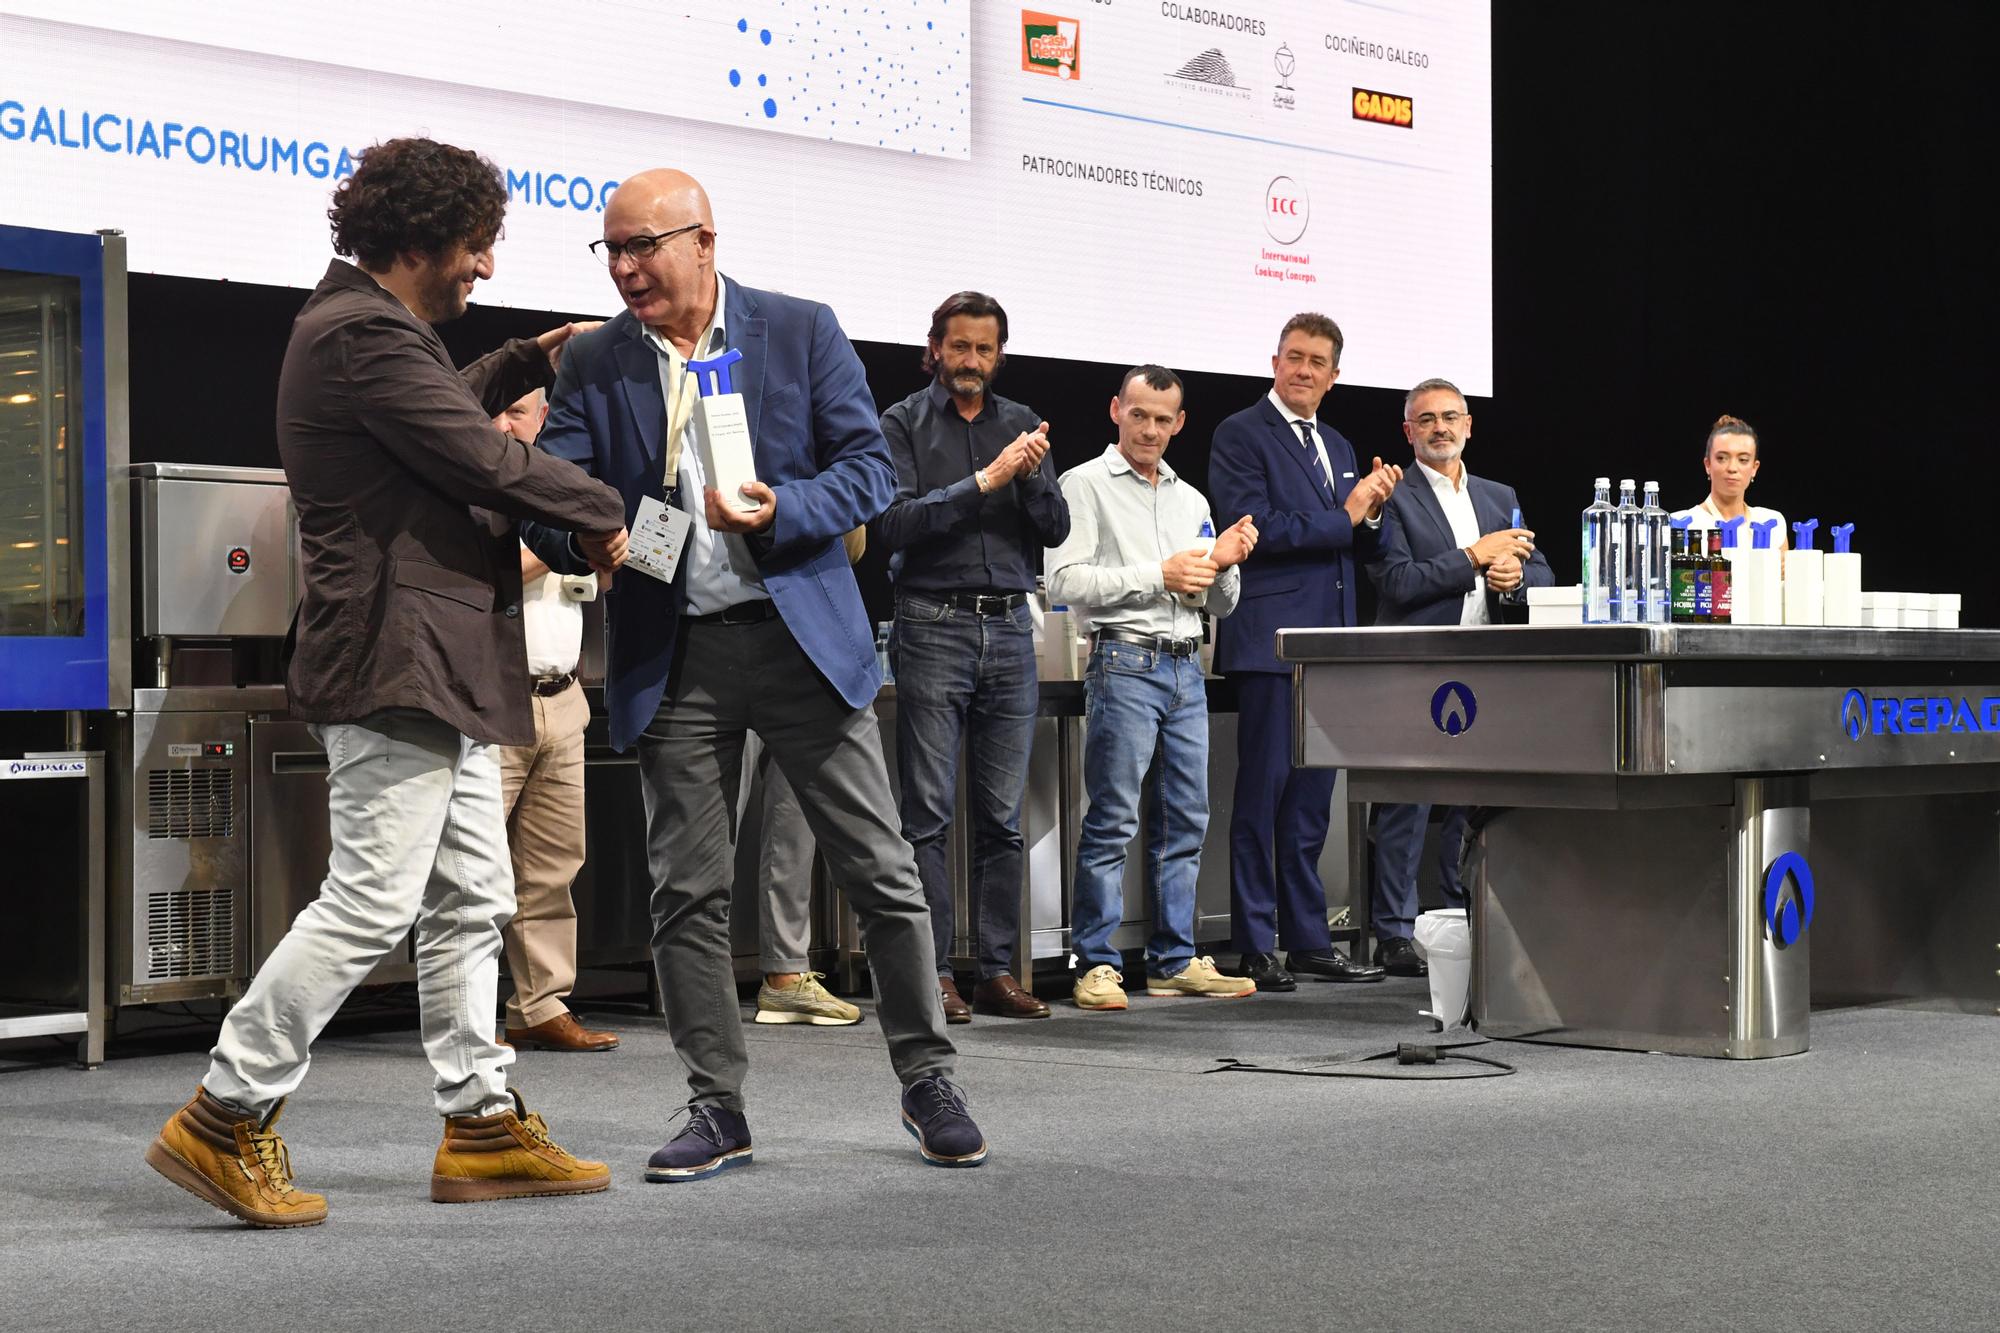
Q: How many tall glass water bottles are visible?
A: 3